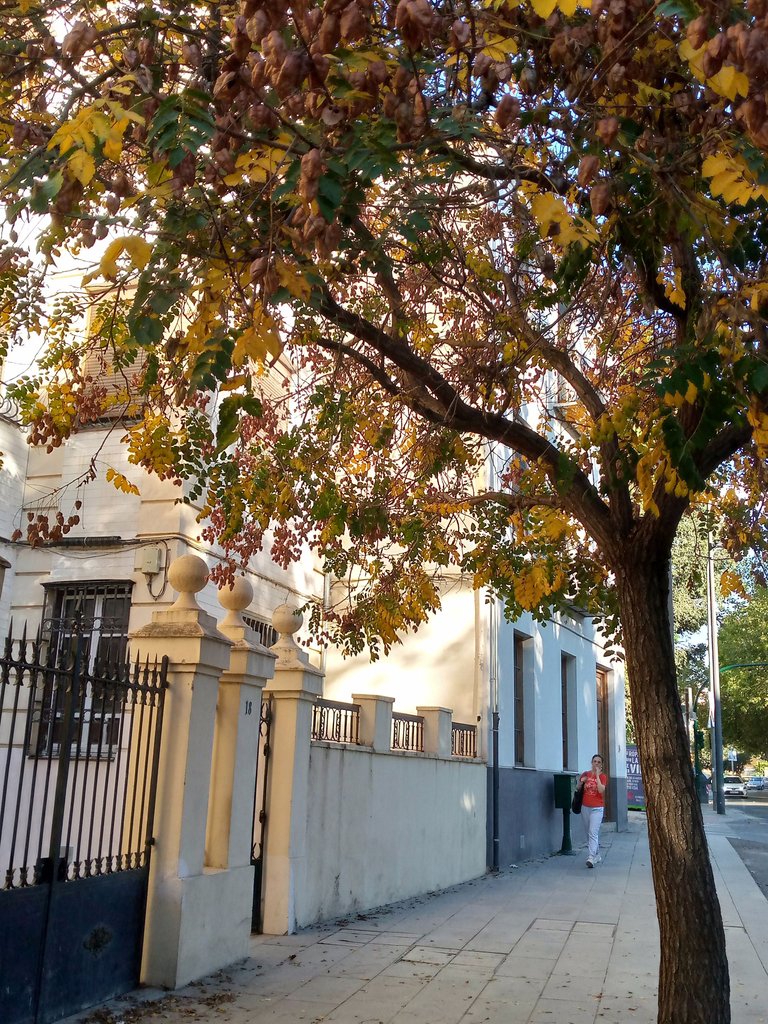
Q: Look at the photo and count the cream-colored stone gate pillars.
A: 3